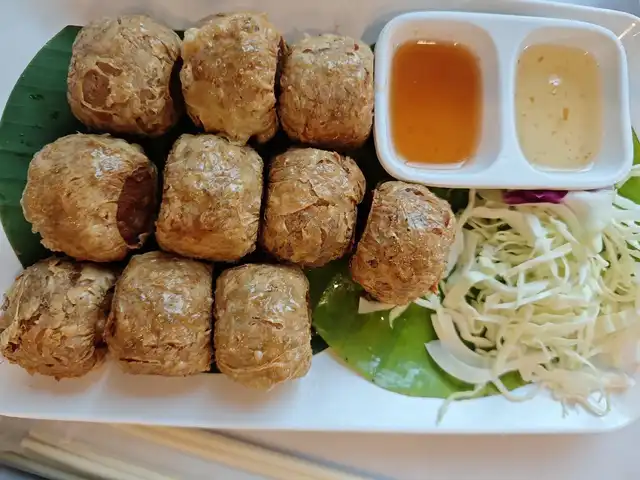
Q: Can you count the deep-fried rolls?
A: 10